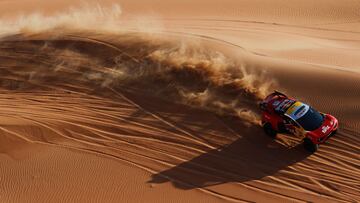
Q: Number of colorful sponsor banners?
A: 0